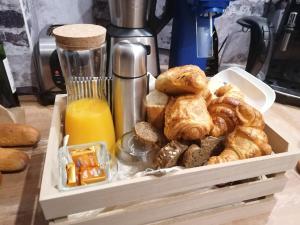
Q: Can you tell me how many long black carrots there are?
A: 0